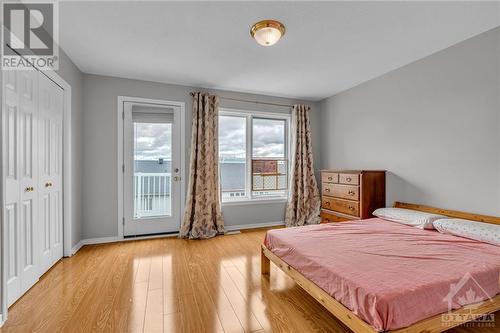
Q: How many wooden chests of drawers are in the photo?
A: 1